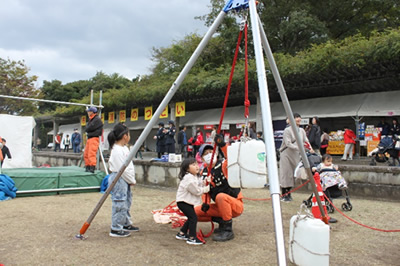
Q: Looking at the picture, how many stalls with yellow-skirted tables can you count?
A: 2